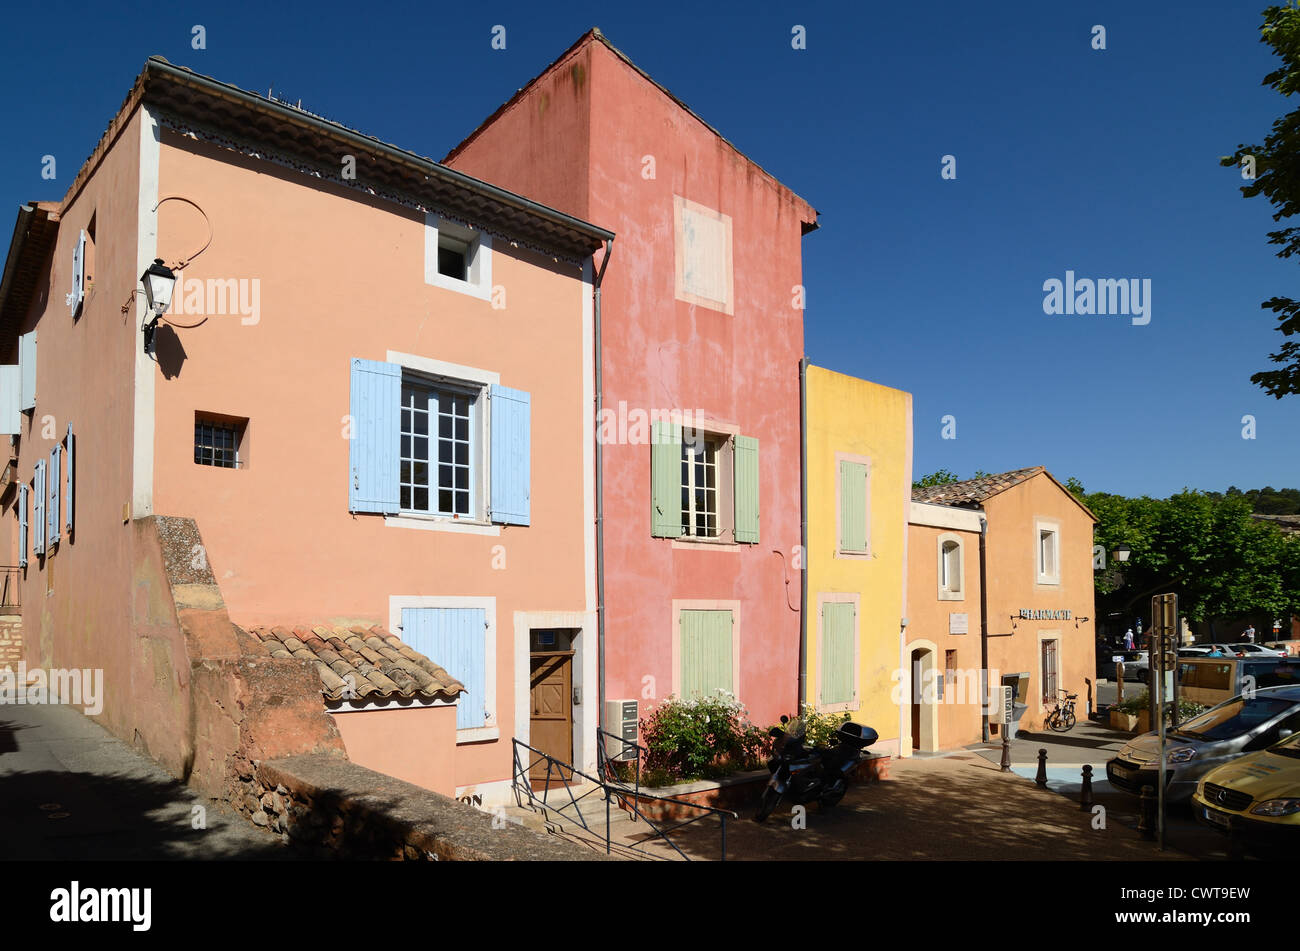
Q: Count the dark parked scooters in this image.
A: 1